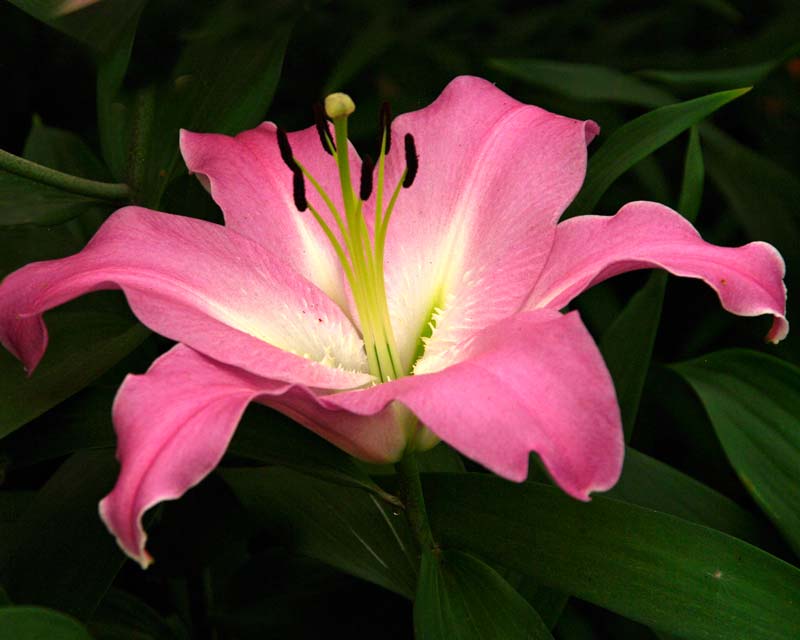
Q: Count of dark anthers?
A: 6